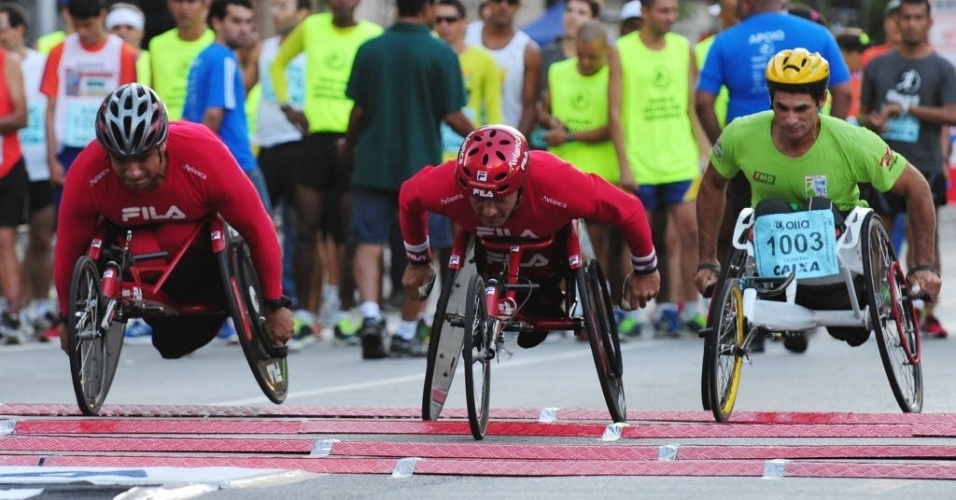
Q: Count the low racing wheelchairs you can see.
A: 3